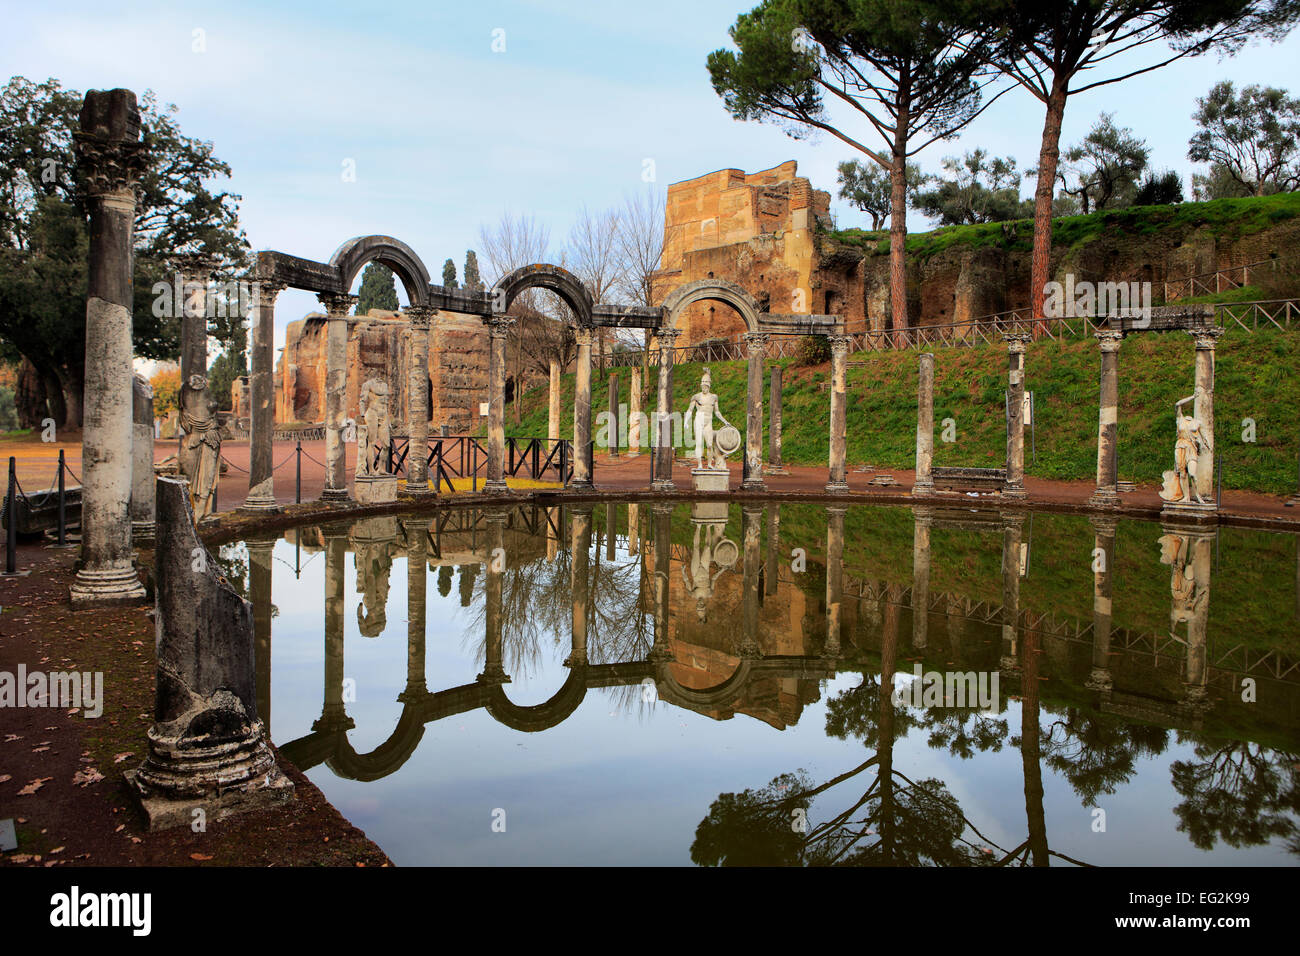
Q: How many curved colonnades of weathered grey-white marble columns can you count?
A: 1